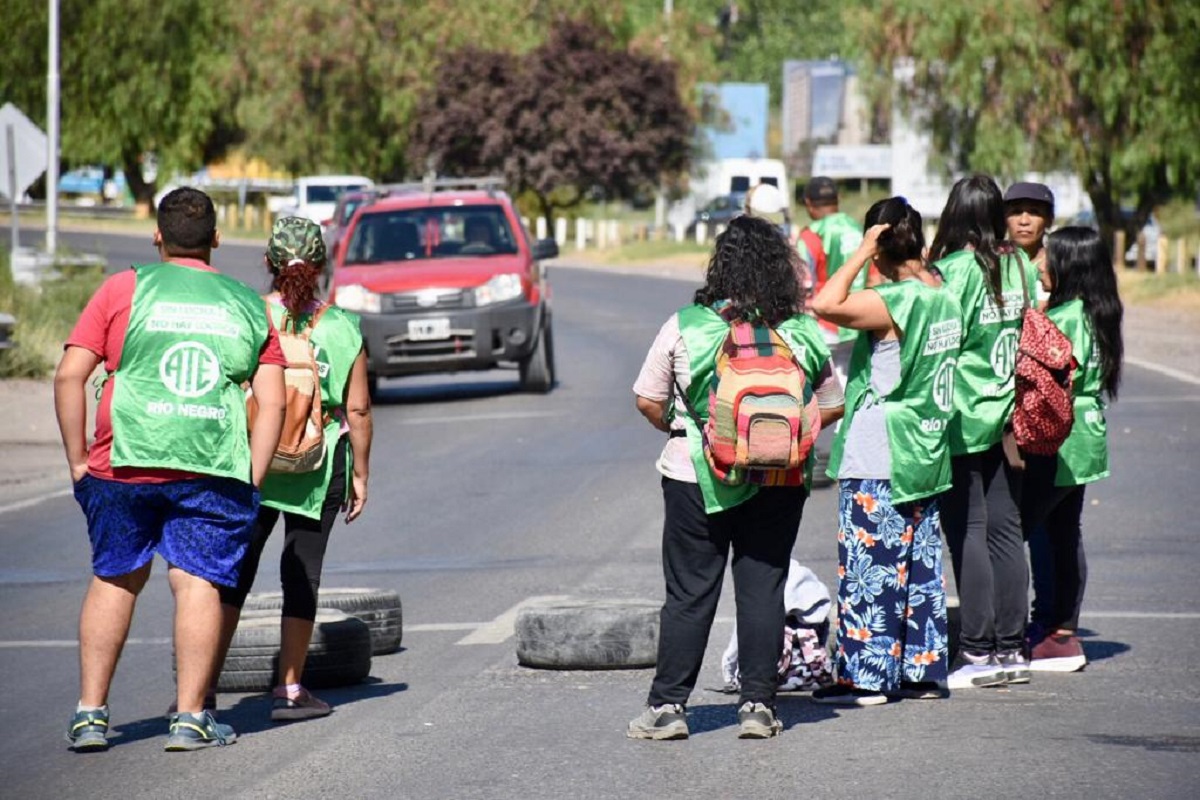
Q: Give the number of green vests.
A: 7